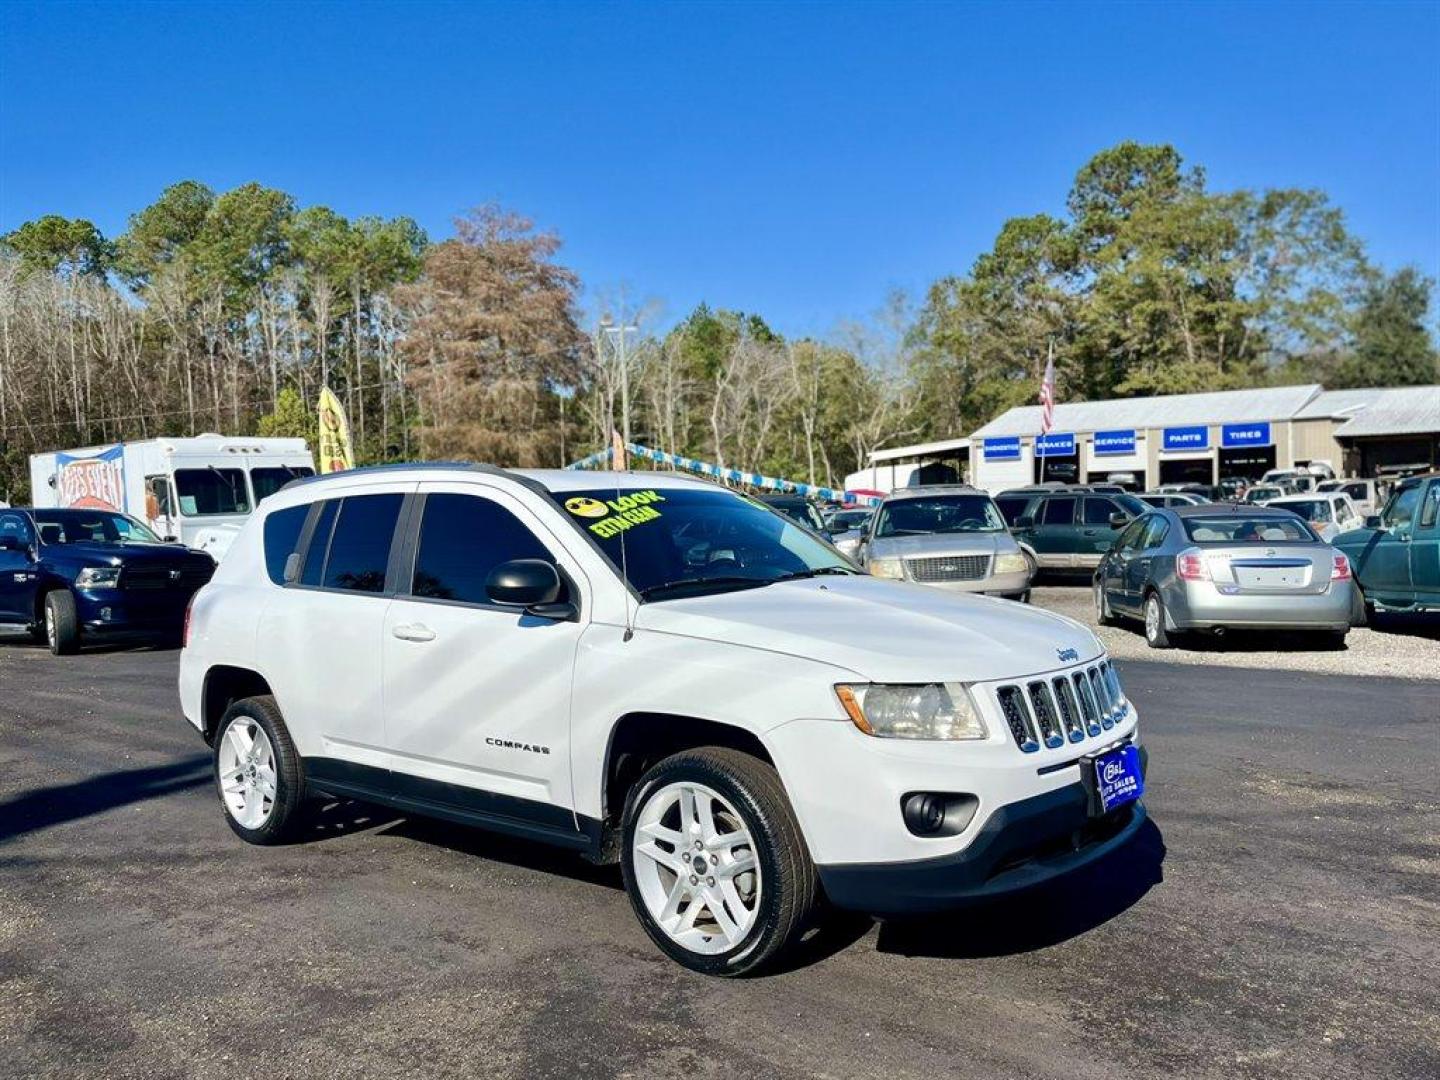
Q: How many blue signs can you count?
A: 5